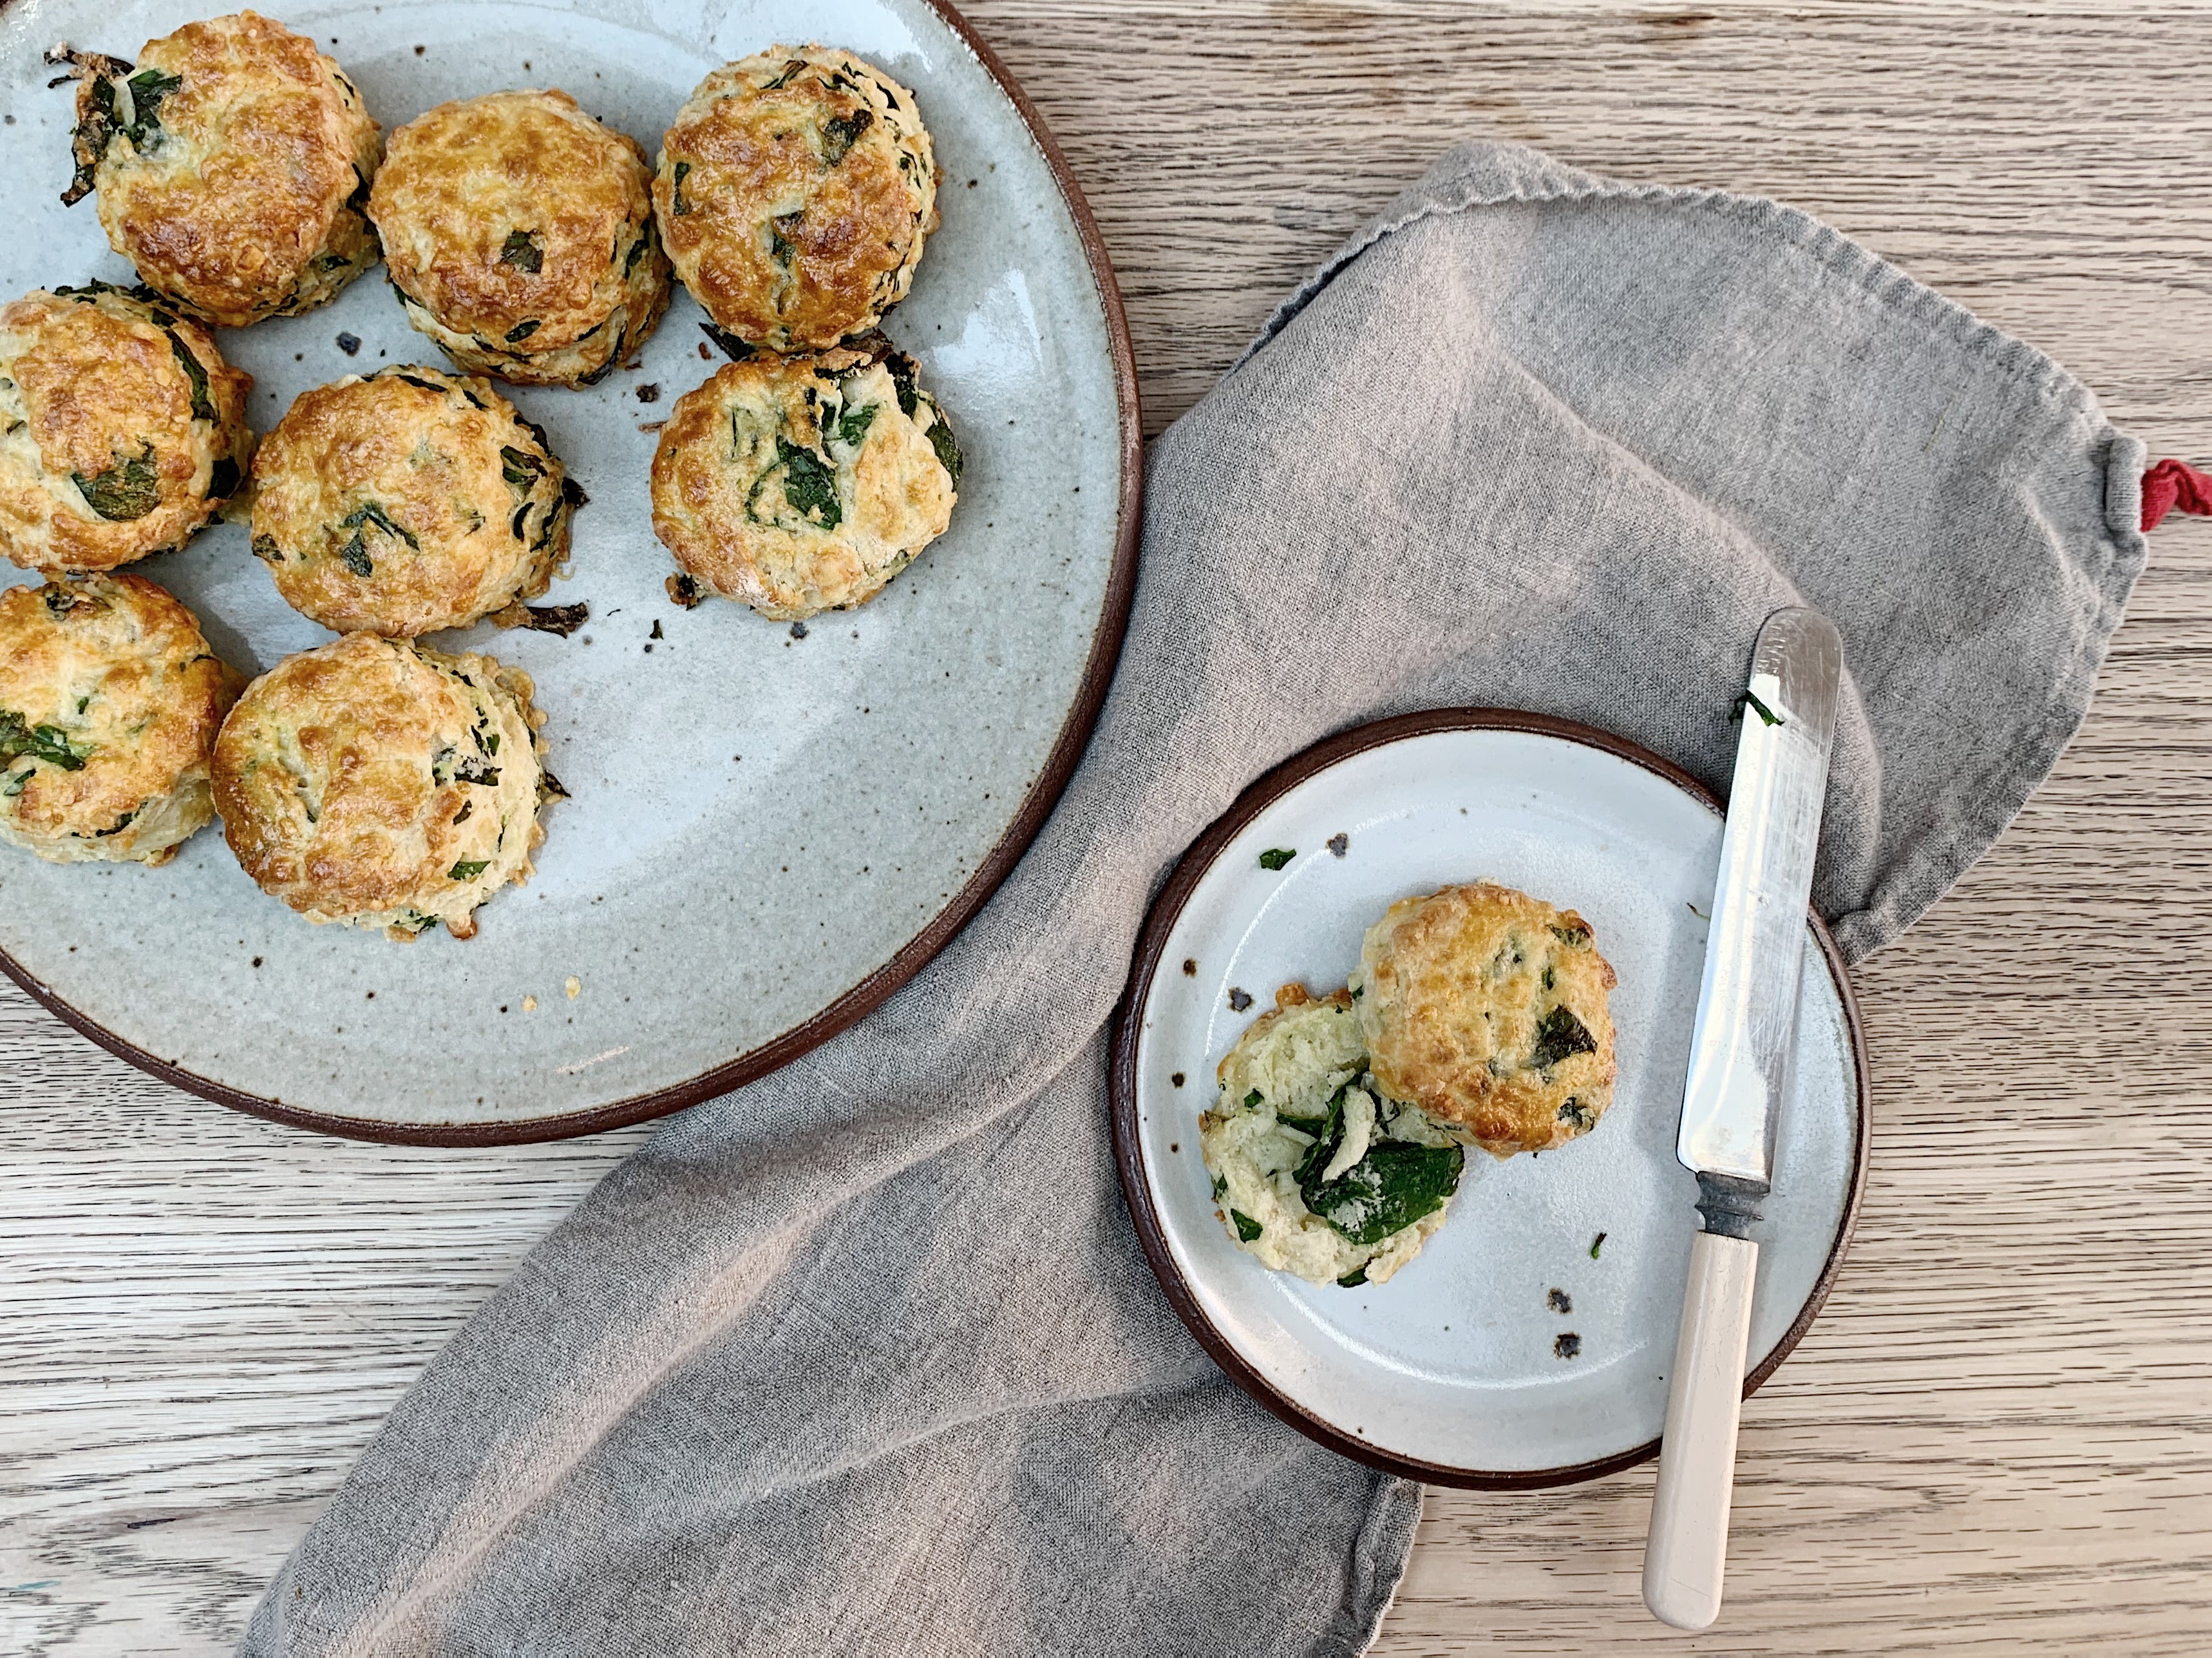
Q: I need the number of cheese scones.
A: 9